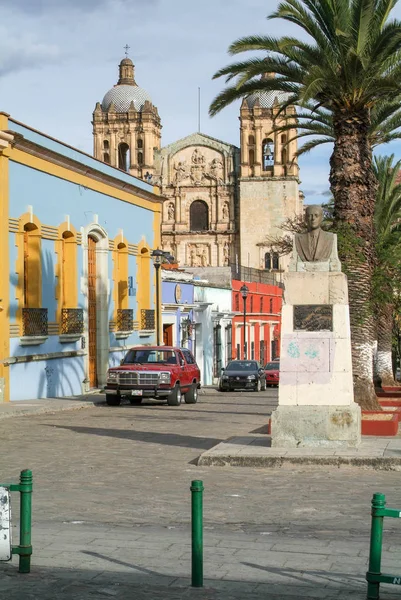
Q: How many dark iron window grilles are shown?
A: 4